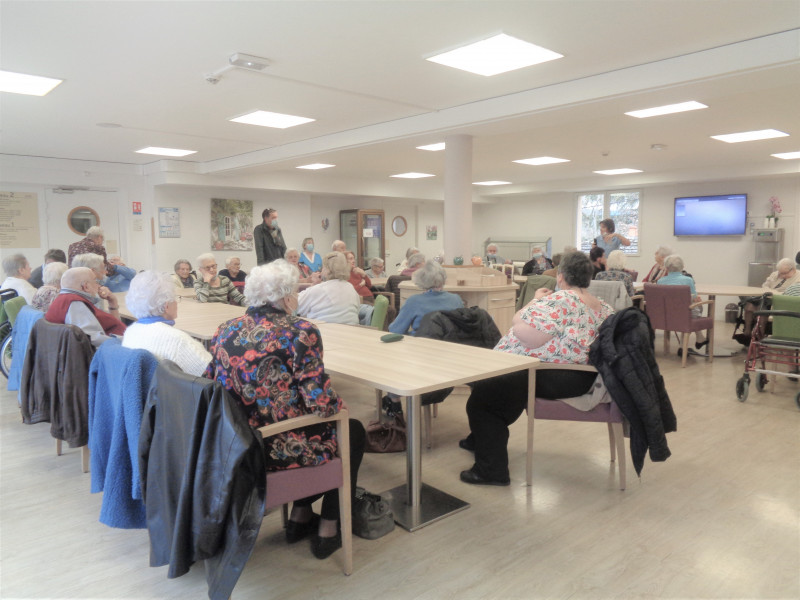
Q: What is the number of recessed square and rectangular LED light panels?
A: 13